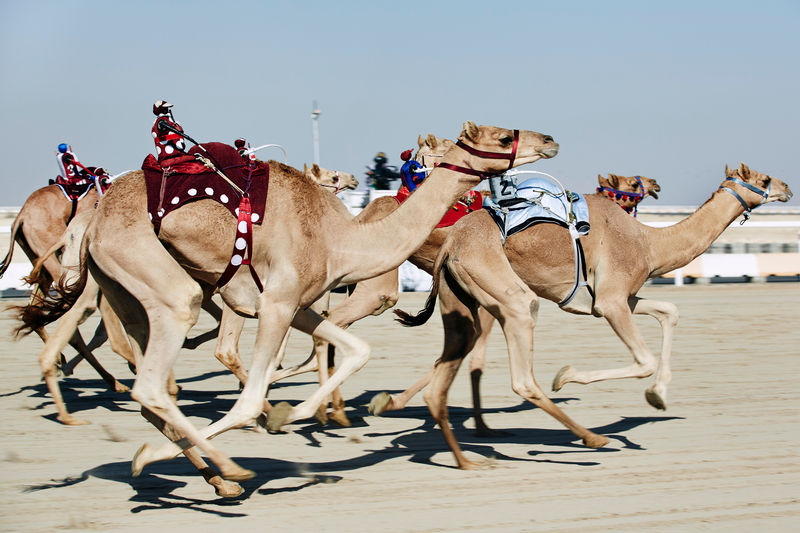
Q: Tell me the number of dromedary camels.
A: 5